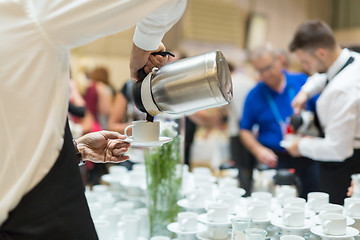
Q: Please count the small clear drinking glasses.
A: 2